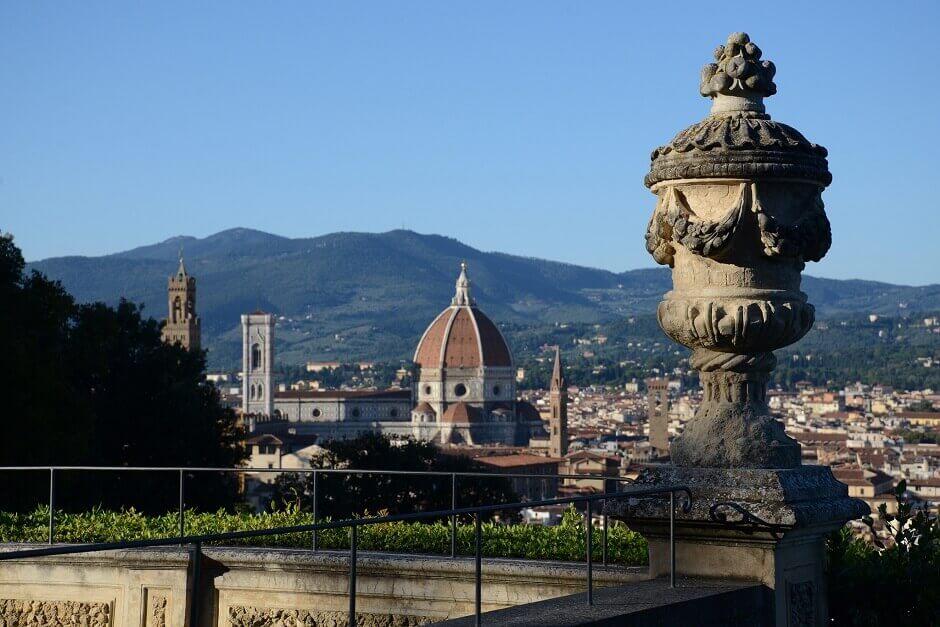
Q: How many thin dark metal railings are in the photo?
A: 2